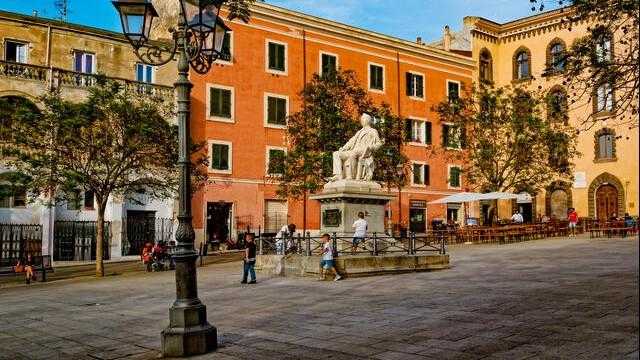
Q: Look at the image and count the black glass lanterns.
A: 3